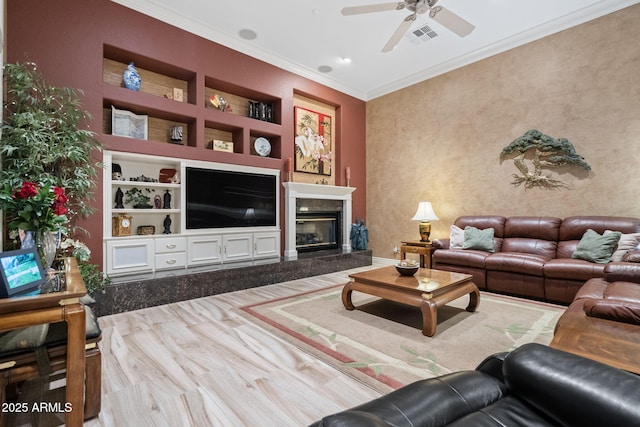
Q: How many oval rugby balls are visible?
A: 0